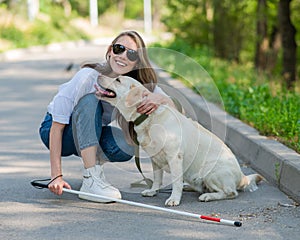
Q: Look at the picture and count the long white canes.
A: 1